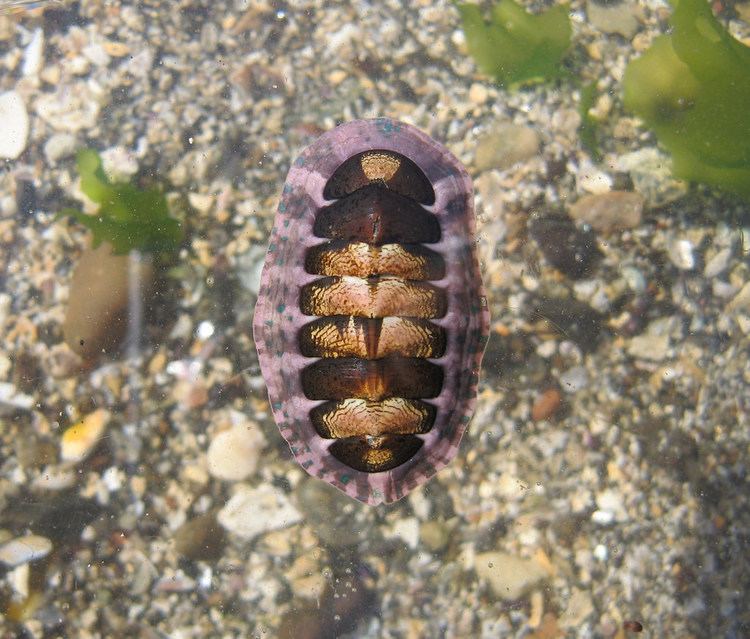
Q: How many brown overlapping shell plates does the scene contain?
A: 8